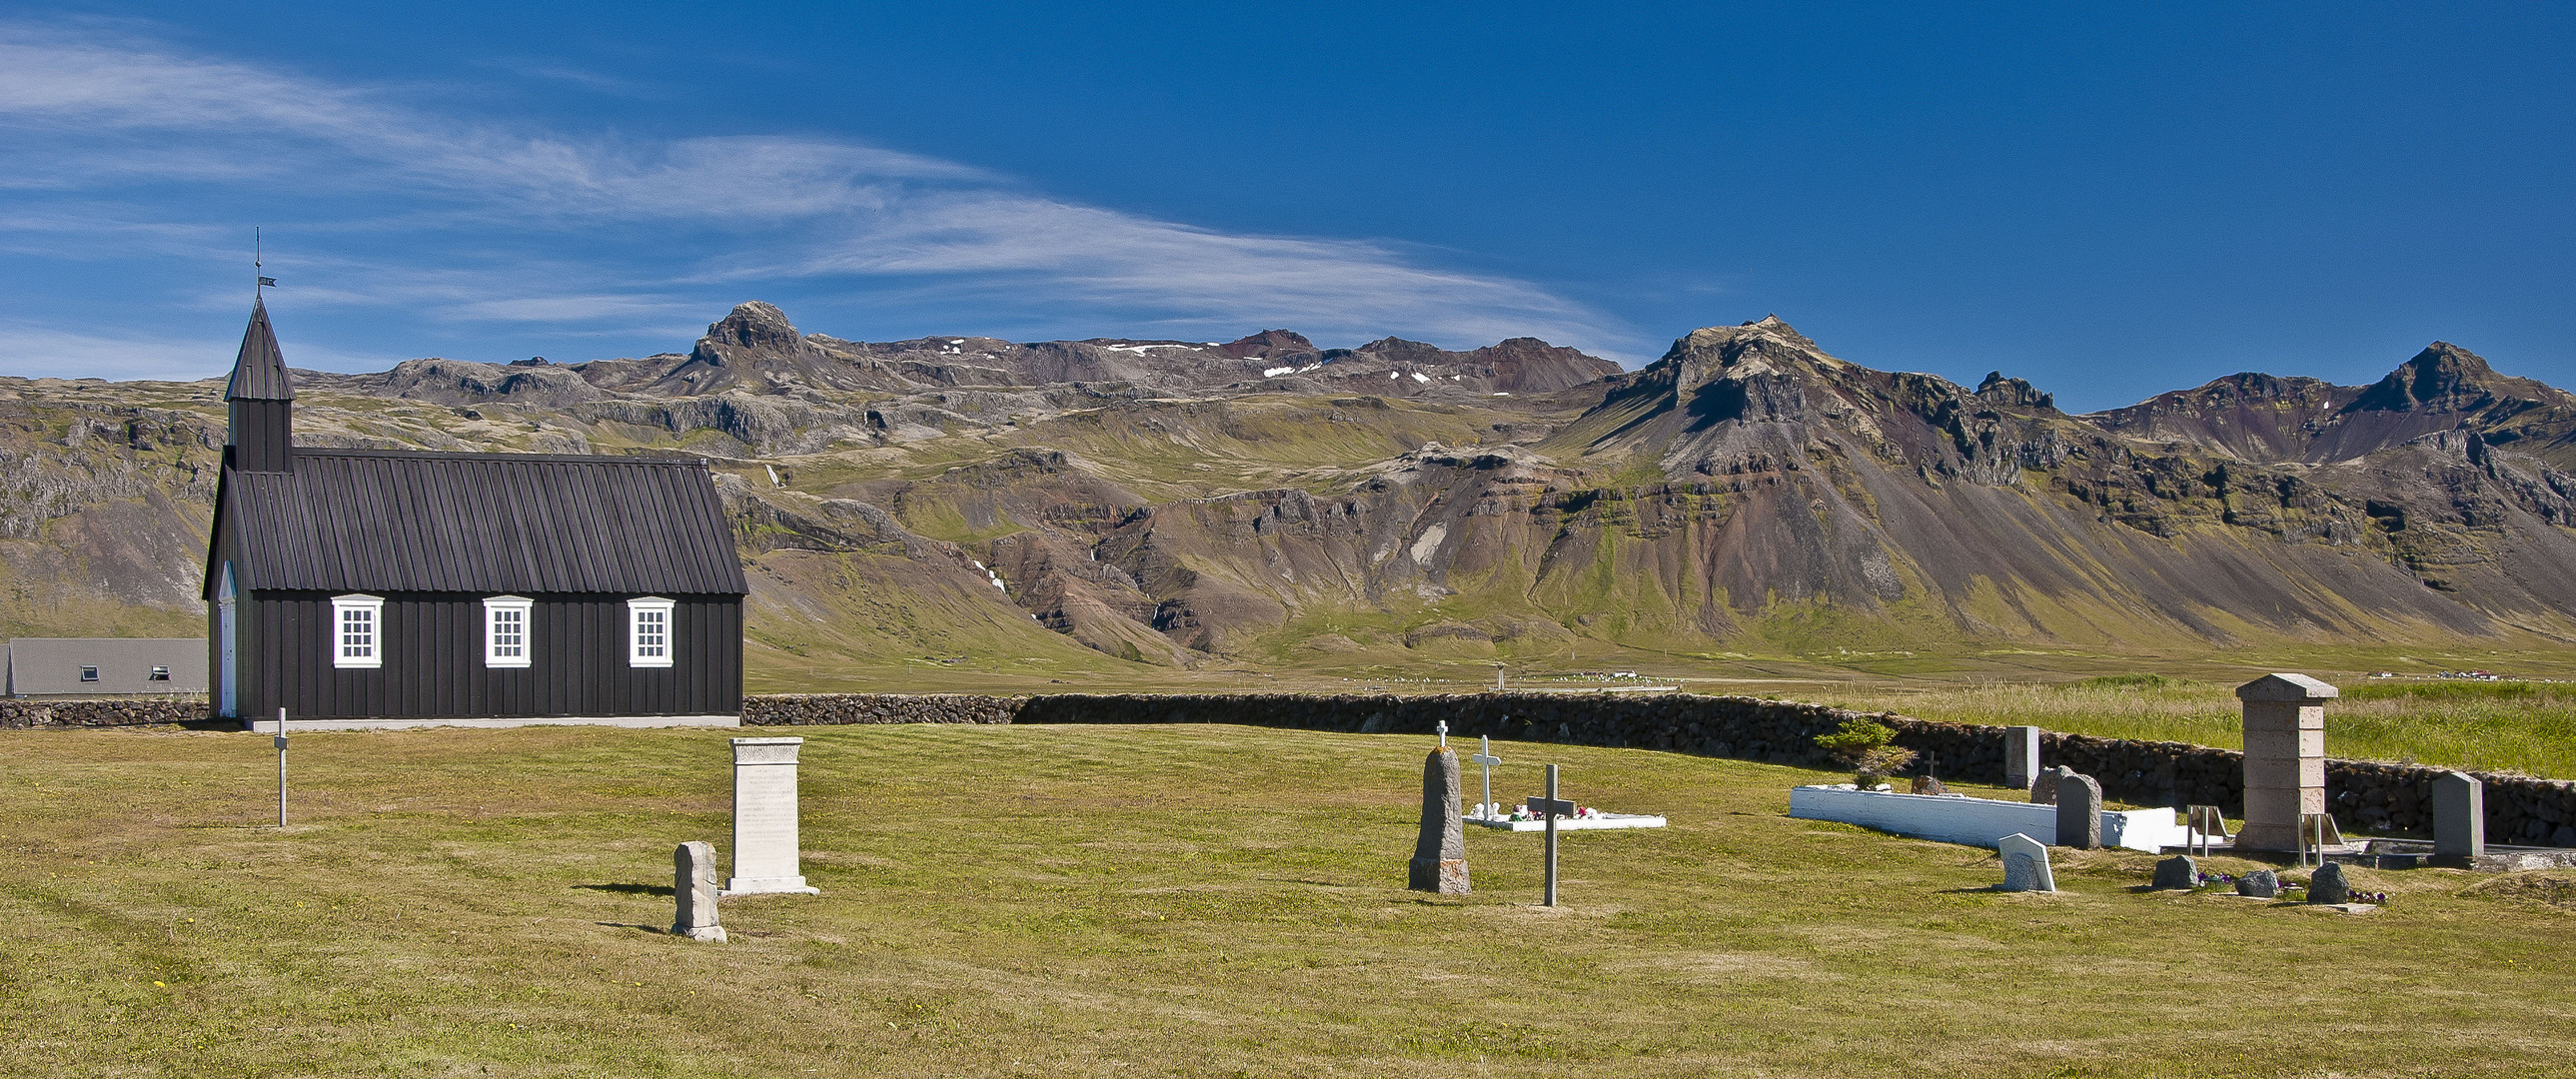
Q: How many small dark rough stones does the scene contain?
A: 3